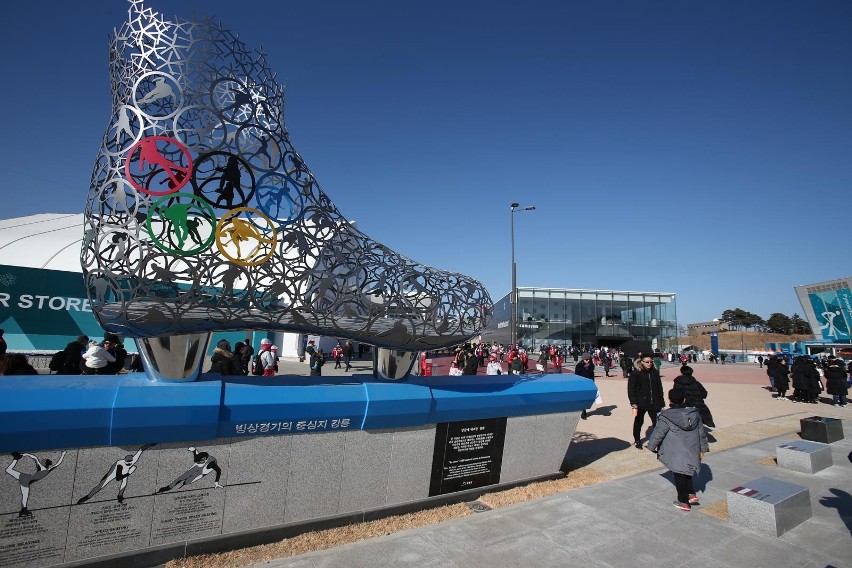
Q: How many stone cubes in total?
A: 3